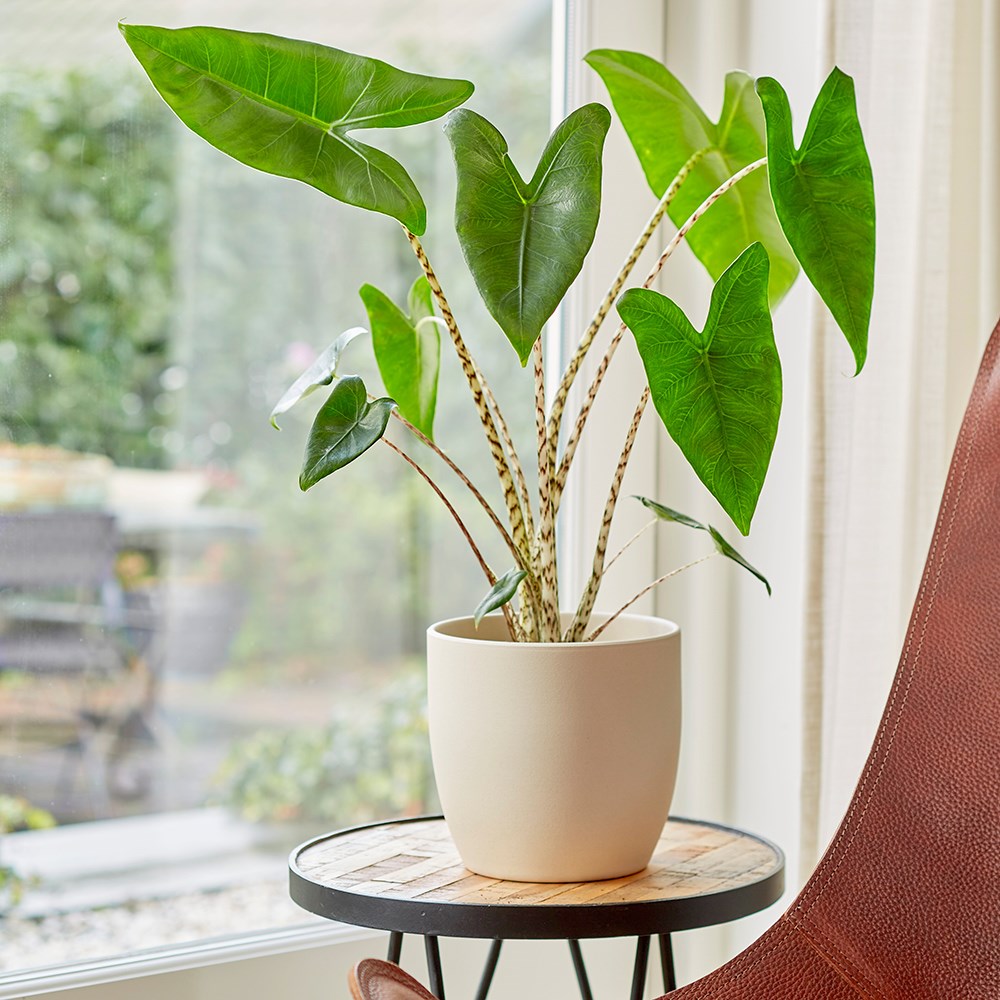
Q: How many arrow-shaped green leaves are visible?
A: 11